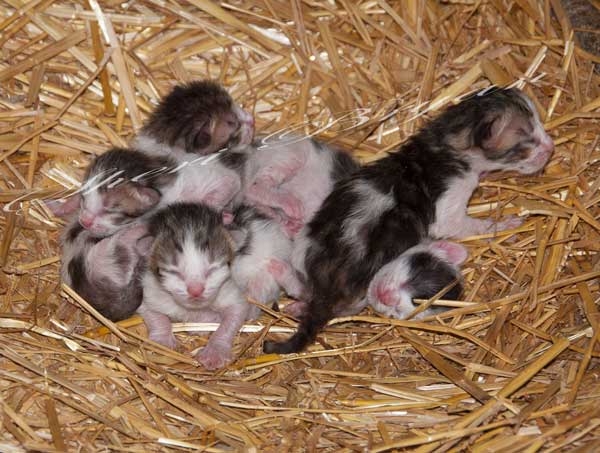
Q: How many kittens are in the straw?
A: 5